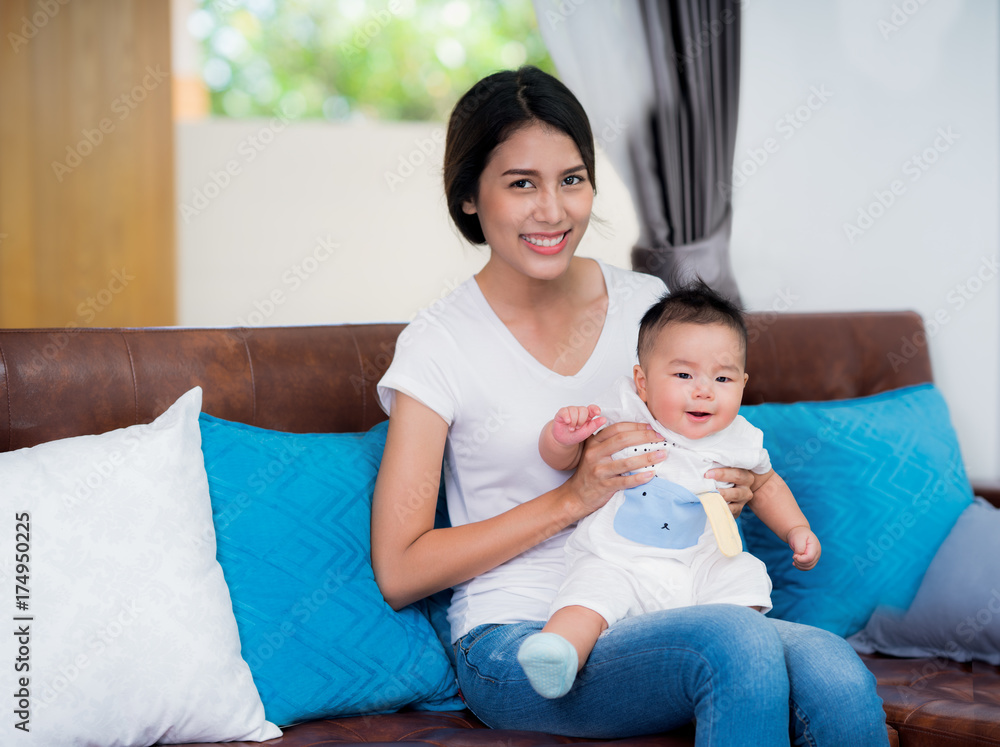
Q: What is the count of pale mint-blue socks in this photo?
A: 1